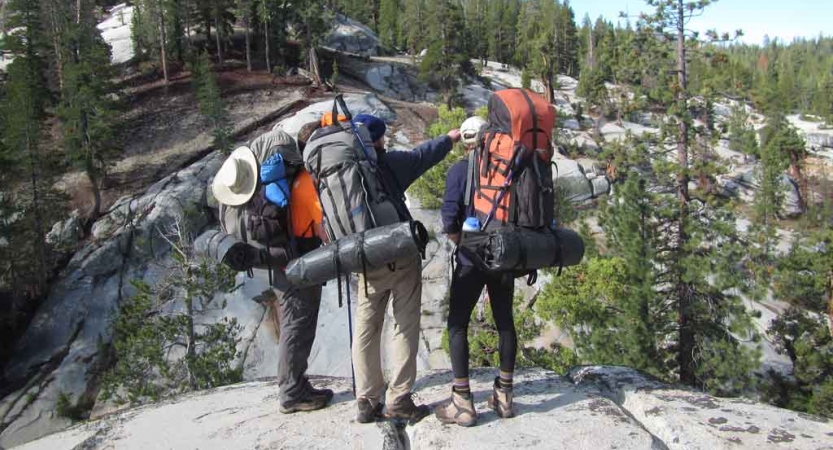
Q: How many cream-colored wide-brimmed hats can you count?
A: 1